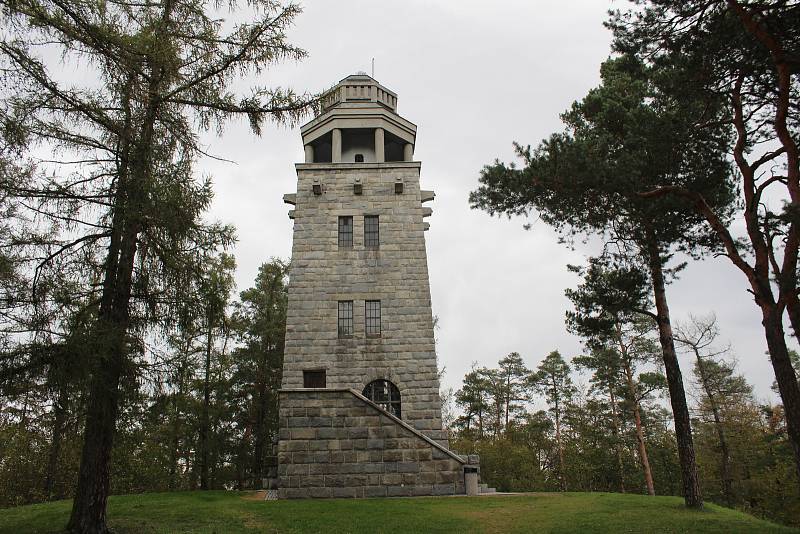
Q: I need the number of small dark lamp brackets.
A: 3